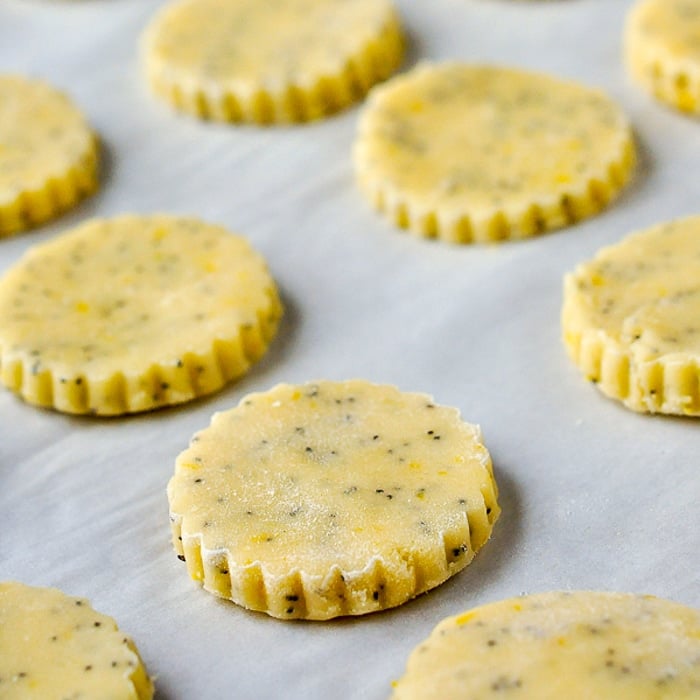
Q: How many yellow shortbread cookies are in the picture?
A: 9